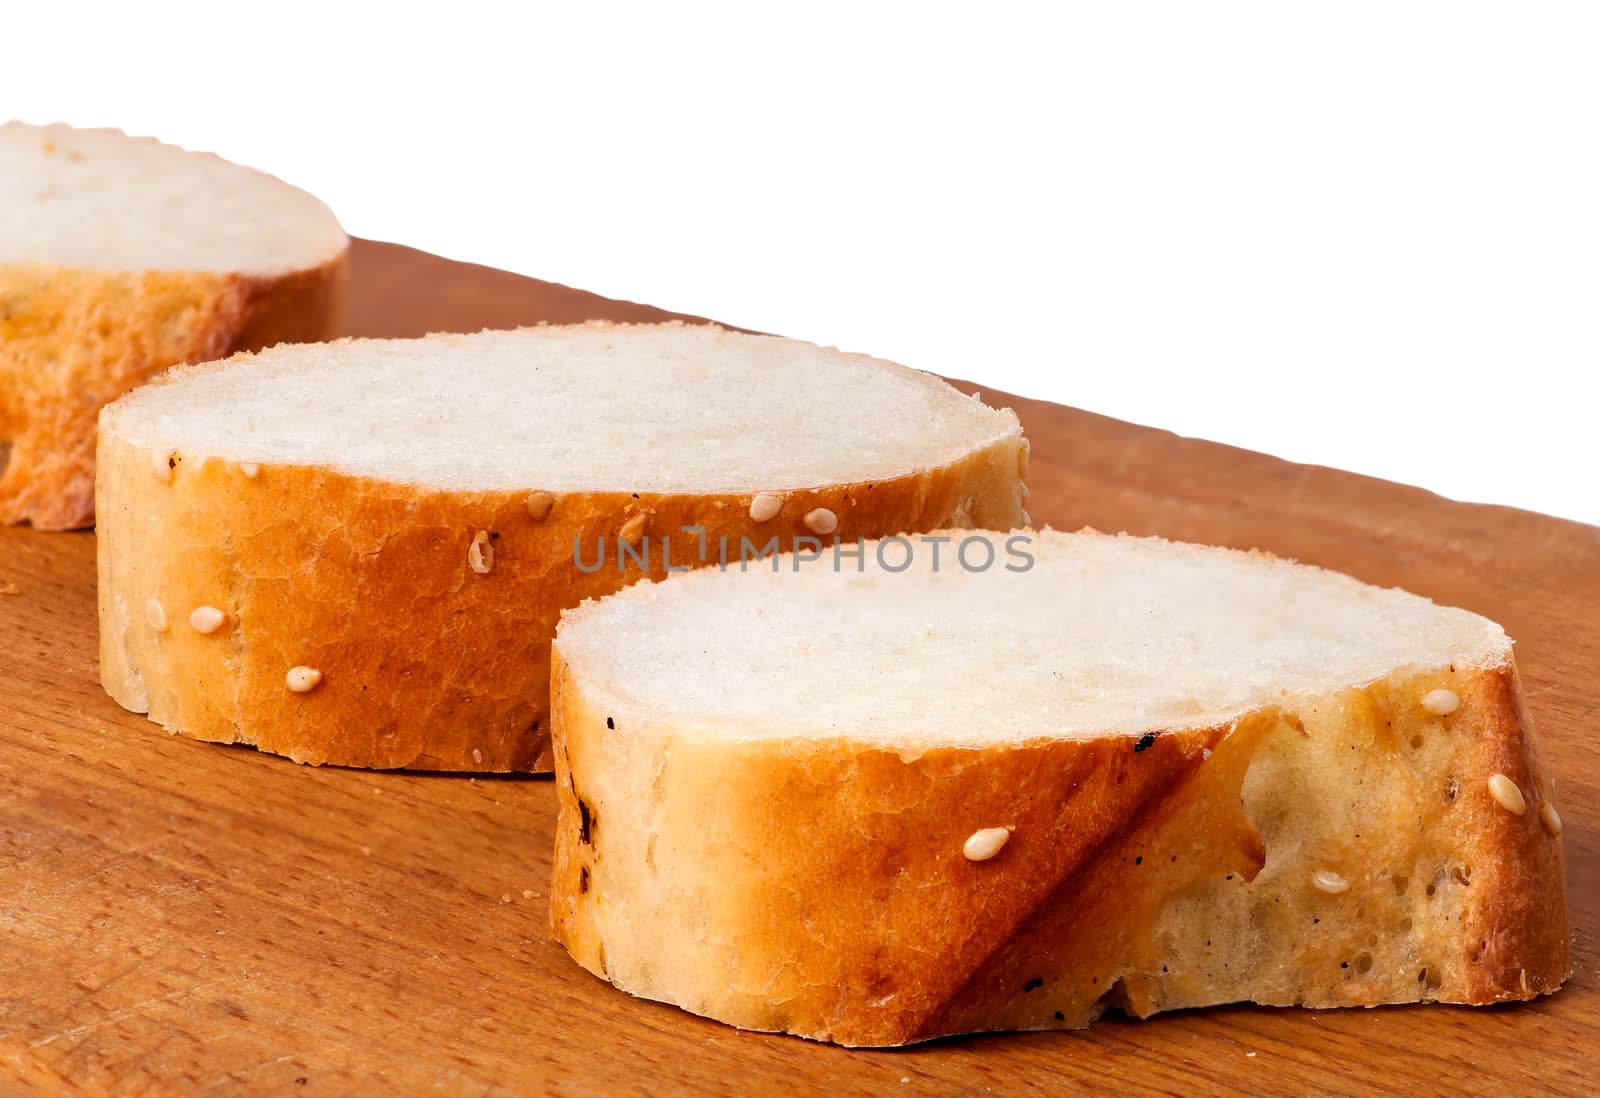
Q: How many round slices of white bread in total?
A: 3